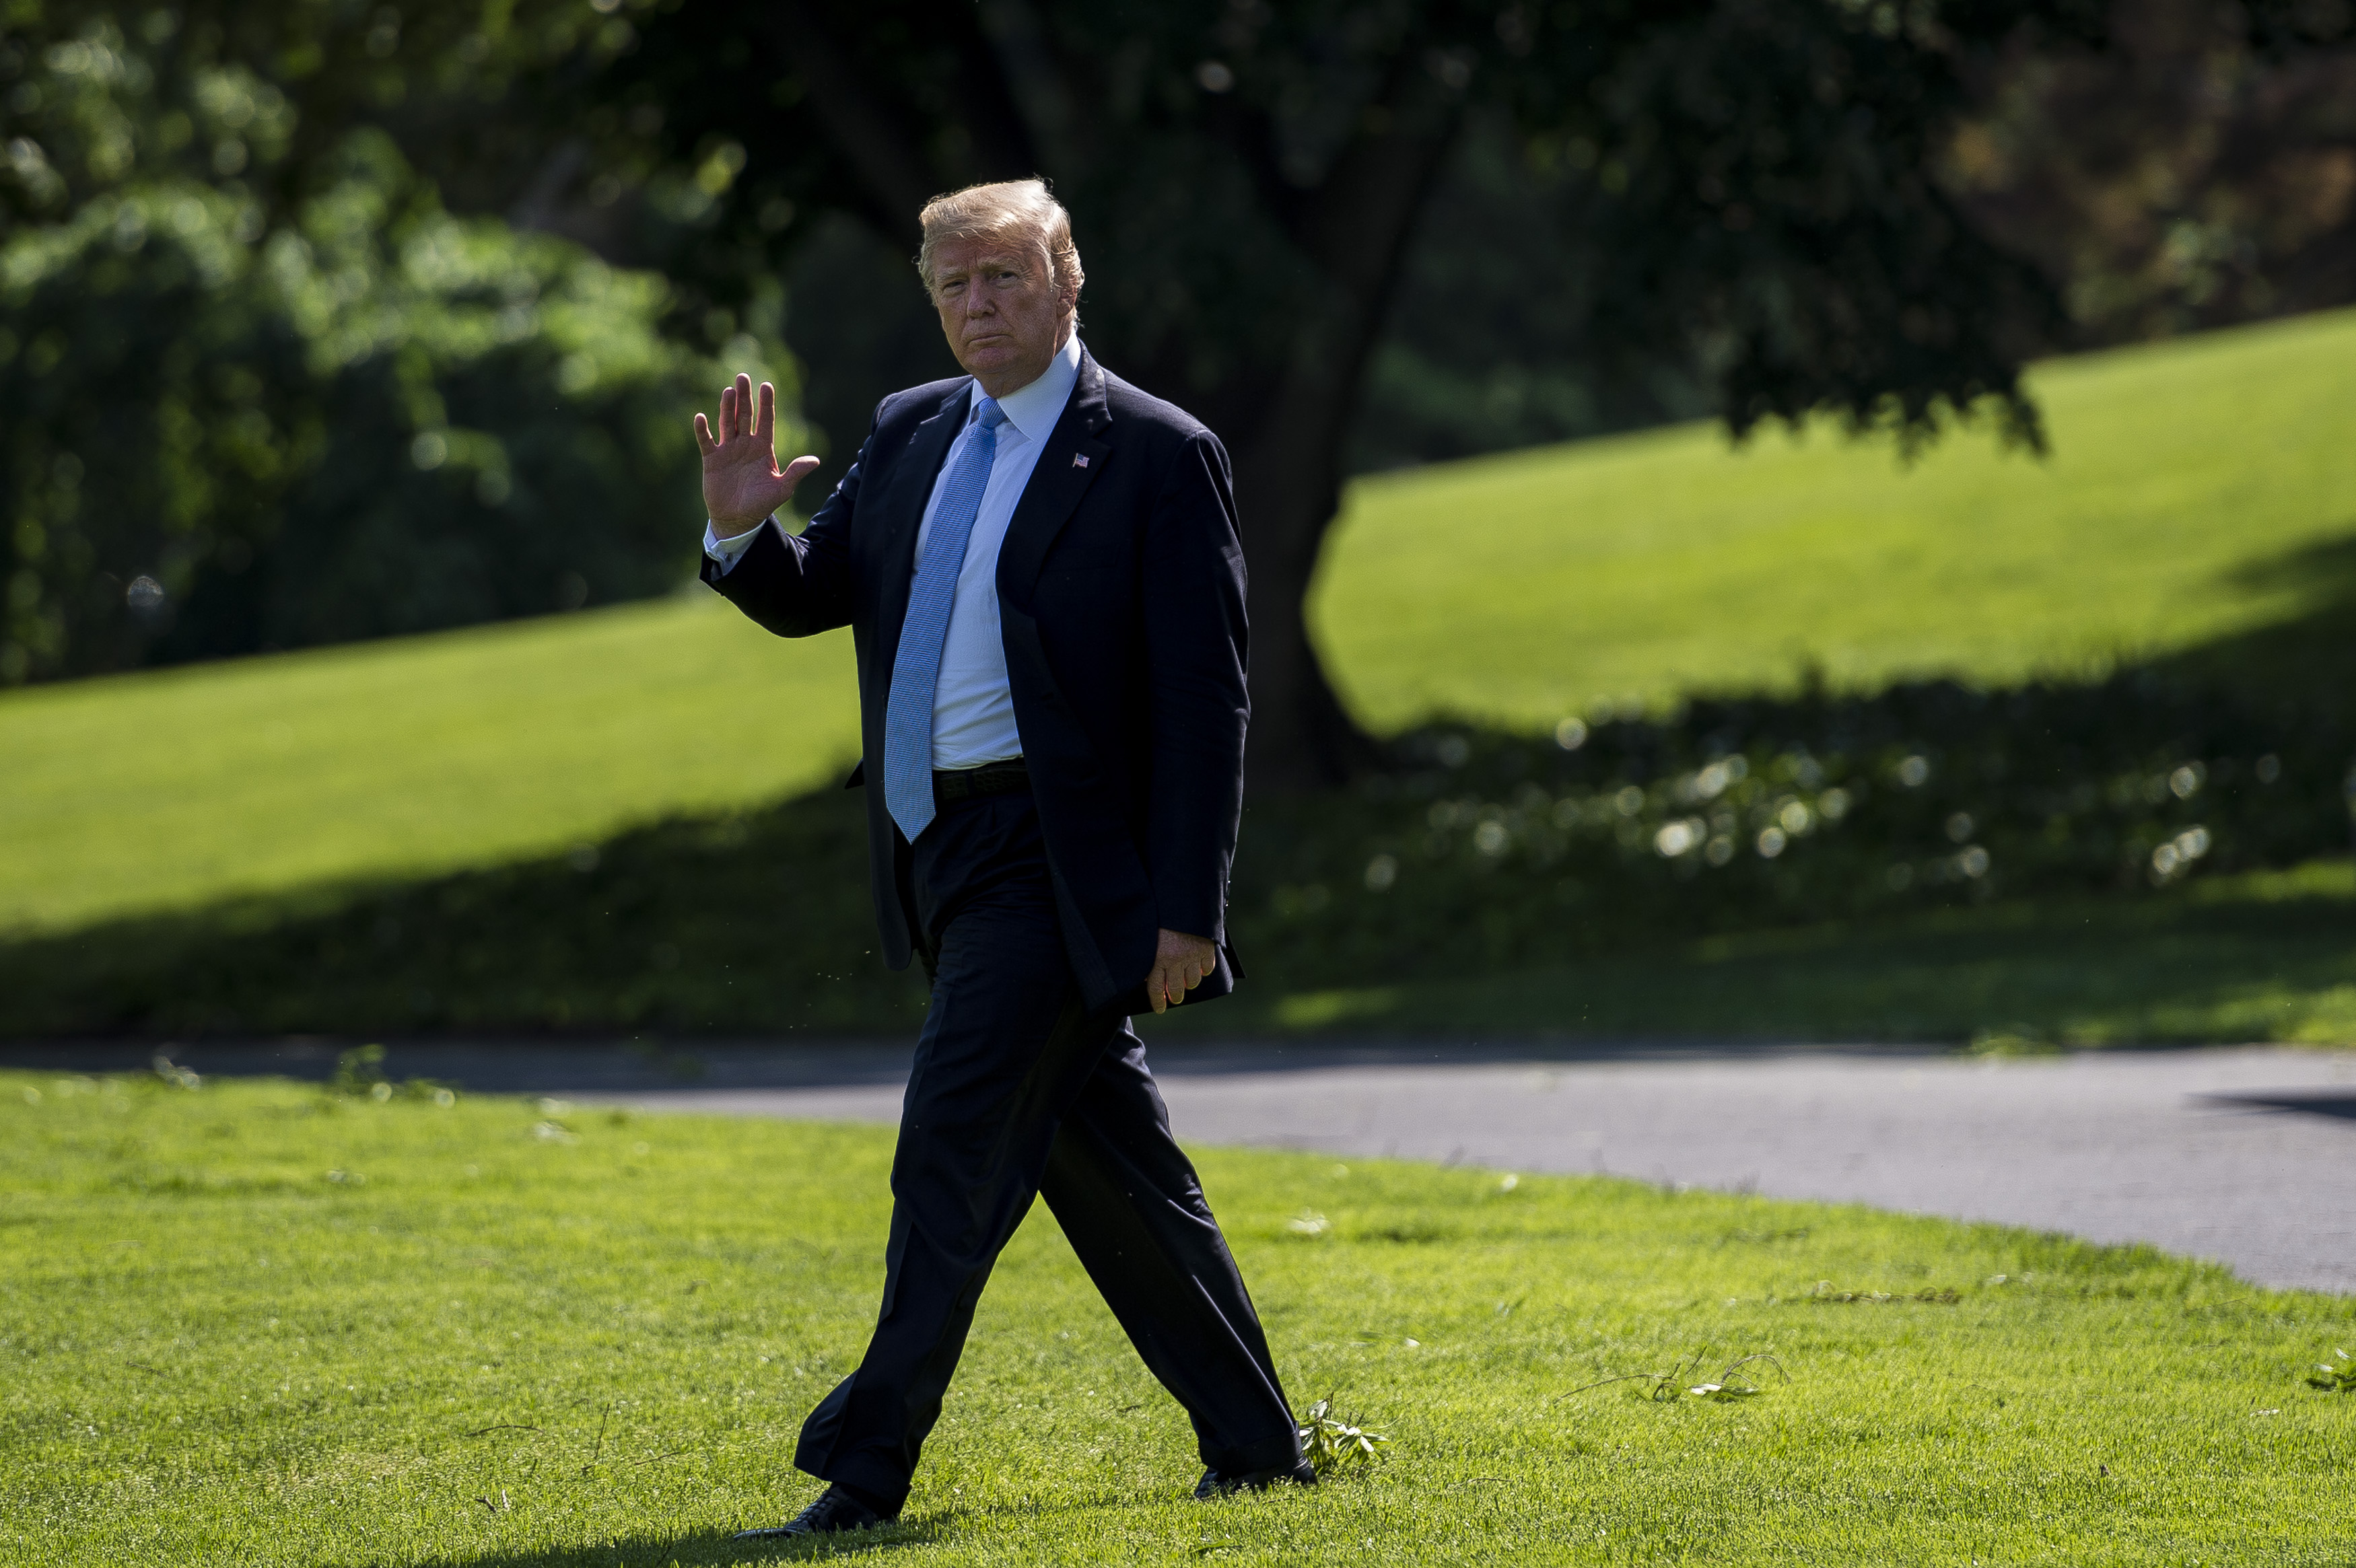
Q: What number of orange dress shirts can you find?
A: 0